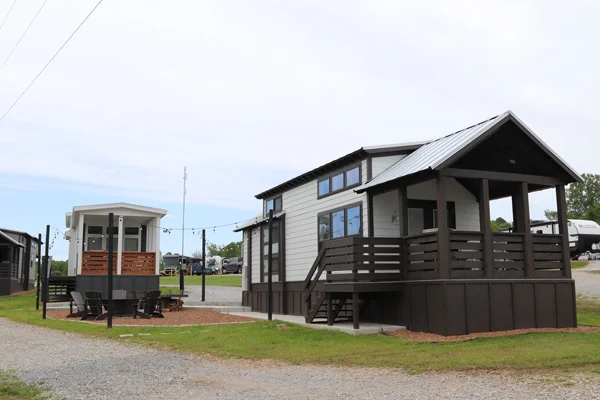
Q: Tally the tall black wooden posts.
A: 5